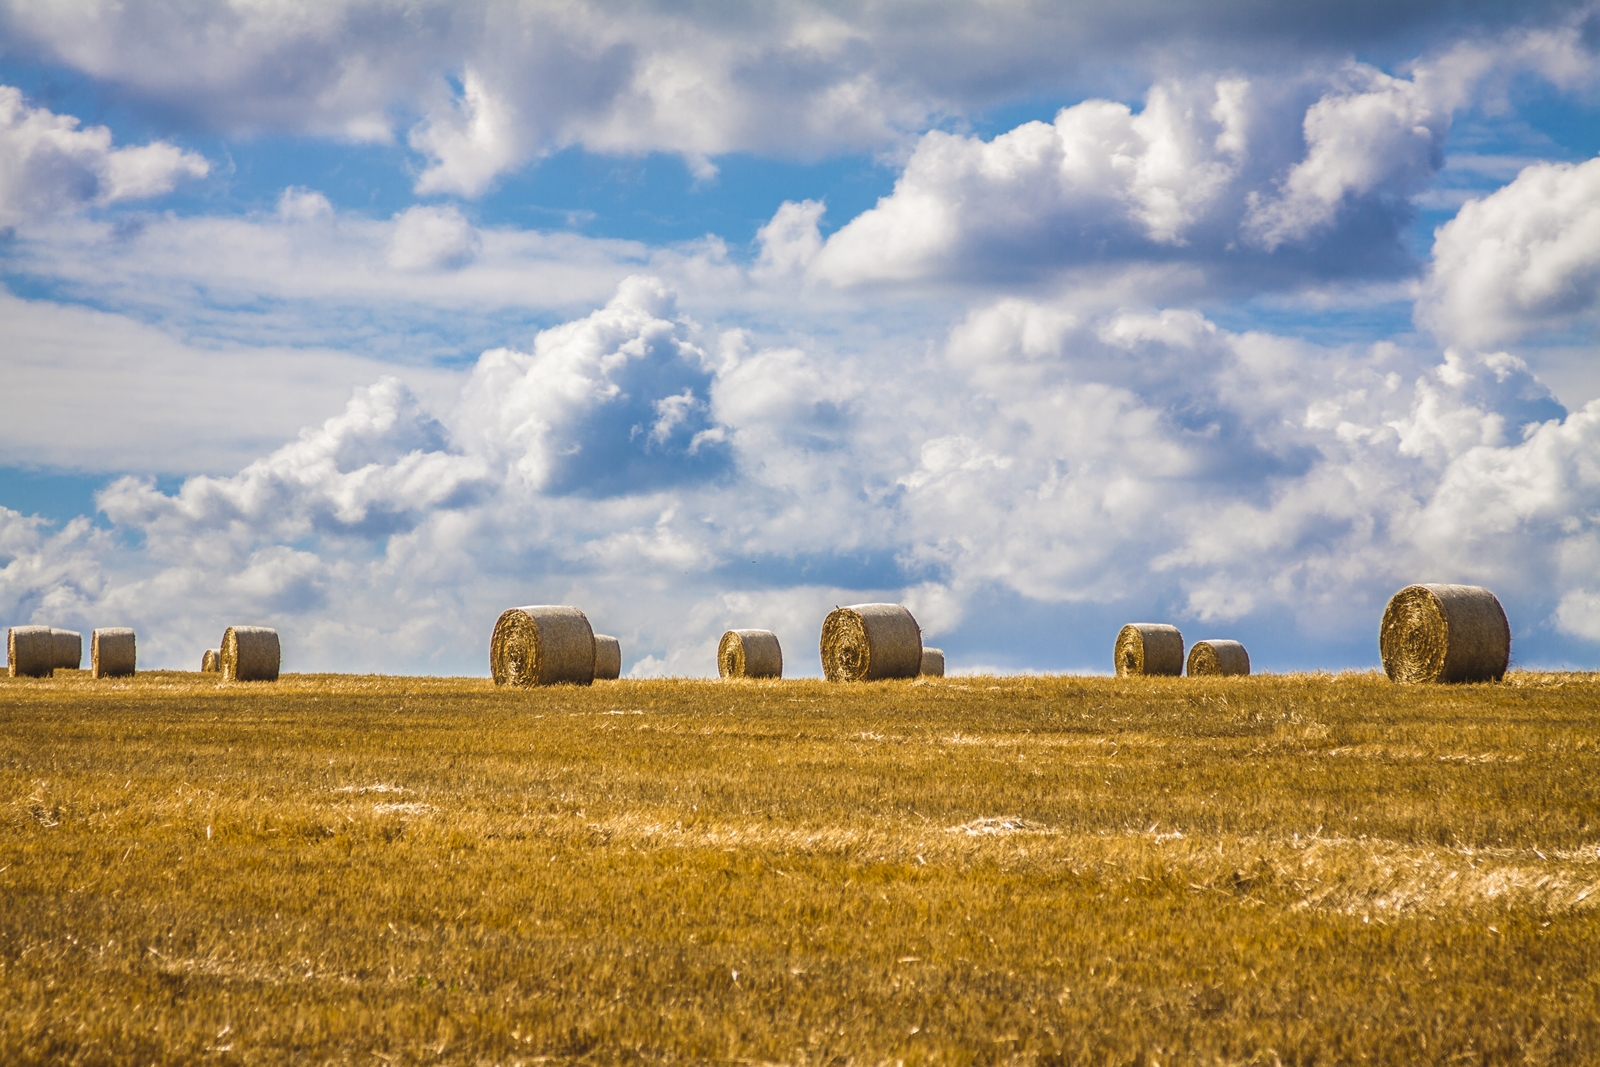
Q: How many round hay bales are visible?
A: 13